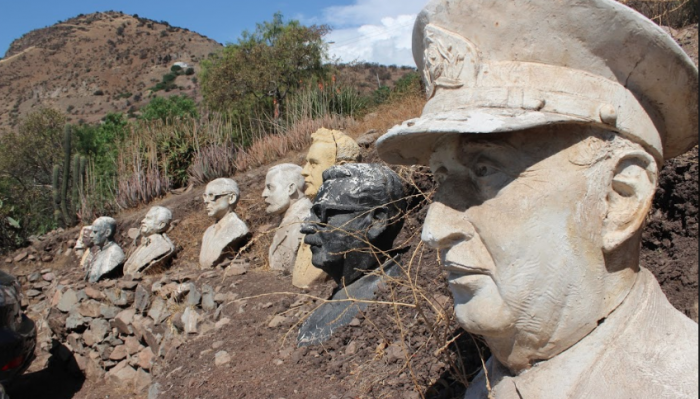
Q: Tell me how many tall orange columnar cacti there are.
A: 0